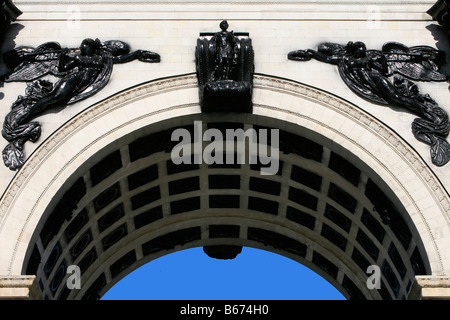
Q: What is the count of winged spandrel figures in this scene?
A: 2